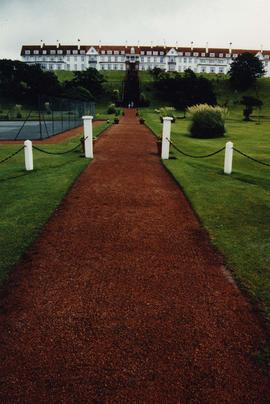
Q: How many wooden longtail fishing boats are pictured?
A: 0